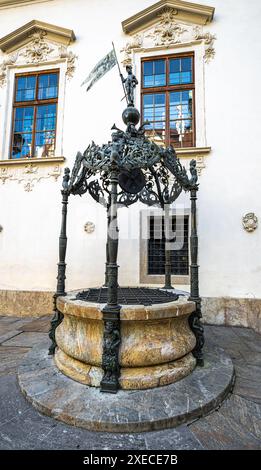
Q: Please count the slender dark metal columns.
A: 5